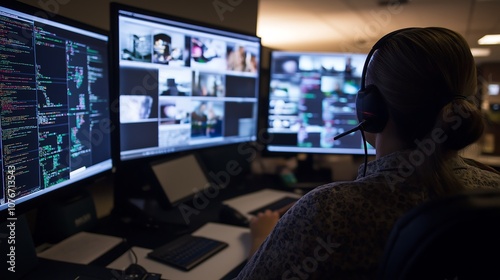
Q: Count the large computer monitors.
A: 3